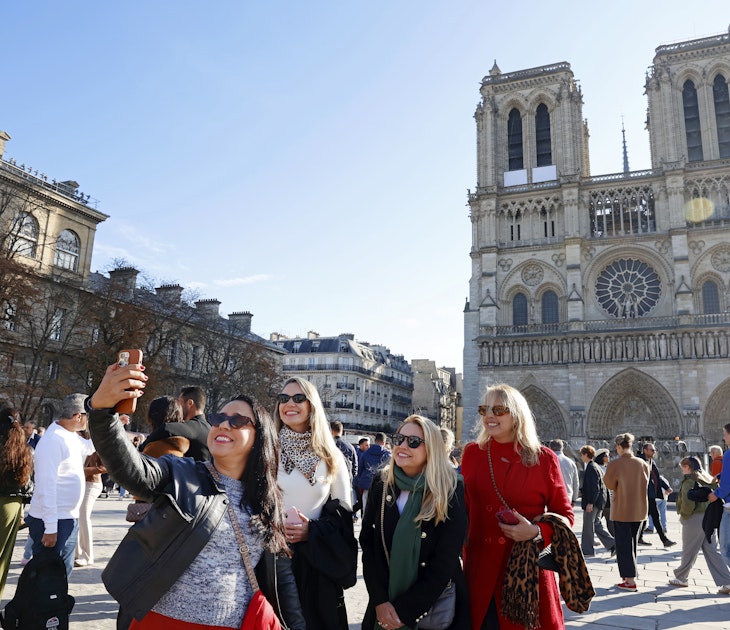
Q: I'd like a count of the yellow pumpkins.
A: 0